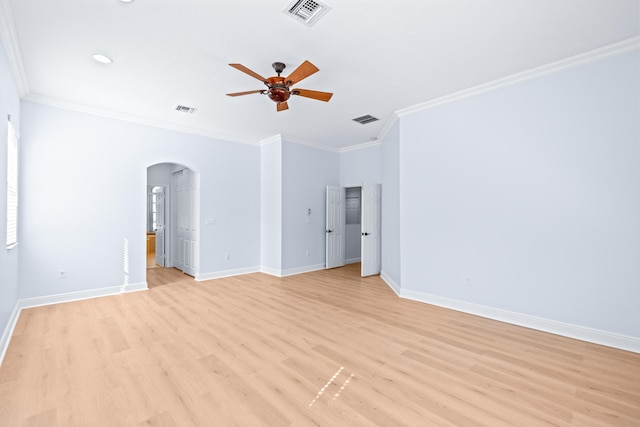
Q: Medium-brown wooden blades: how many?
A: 5